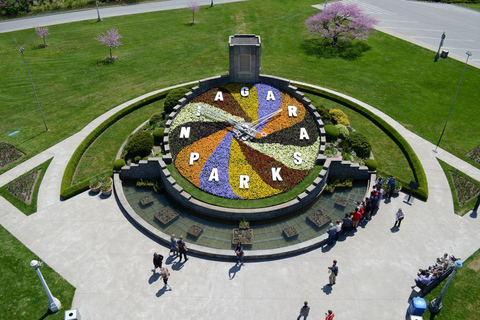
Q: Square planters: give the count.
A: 7